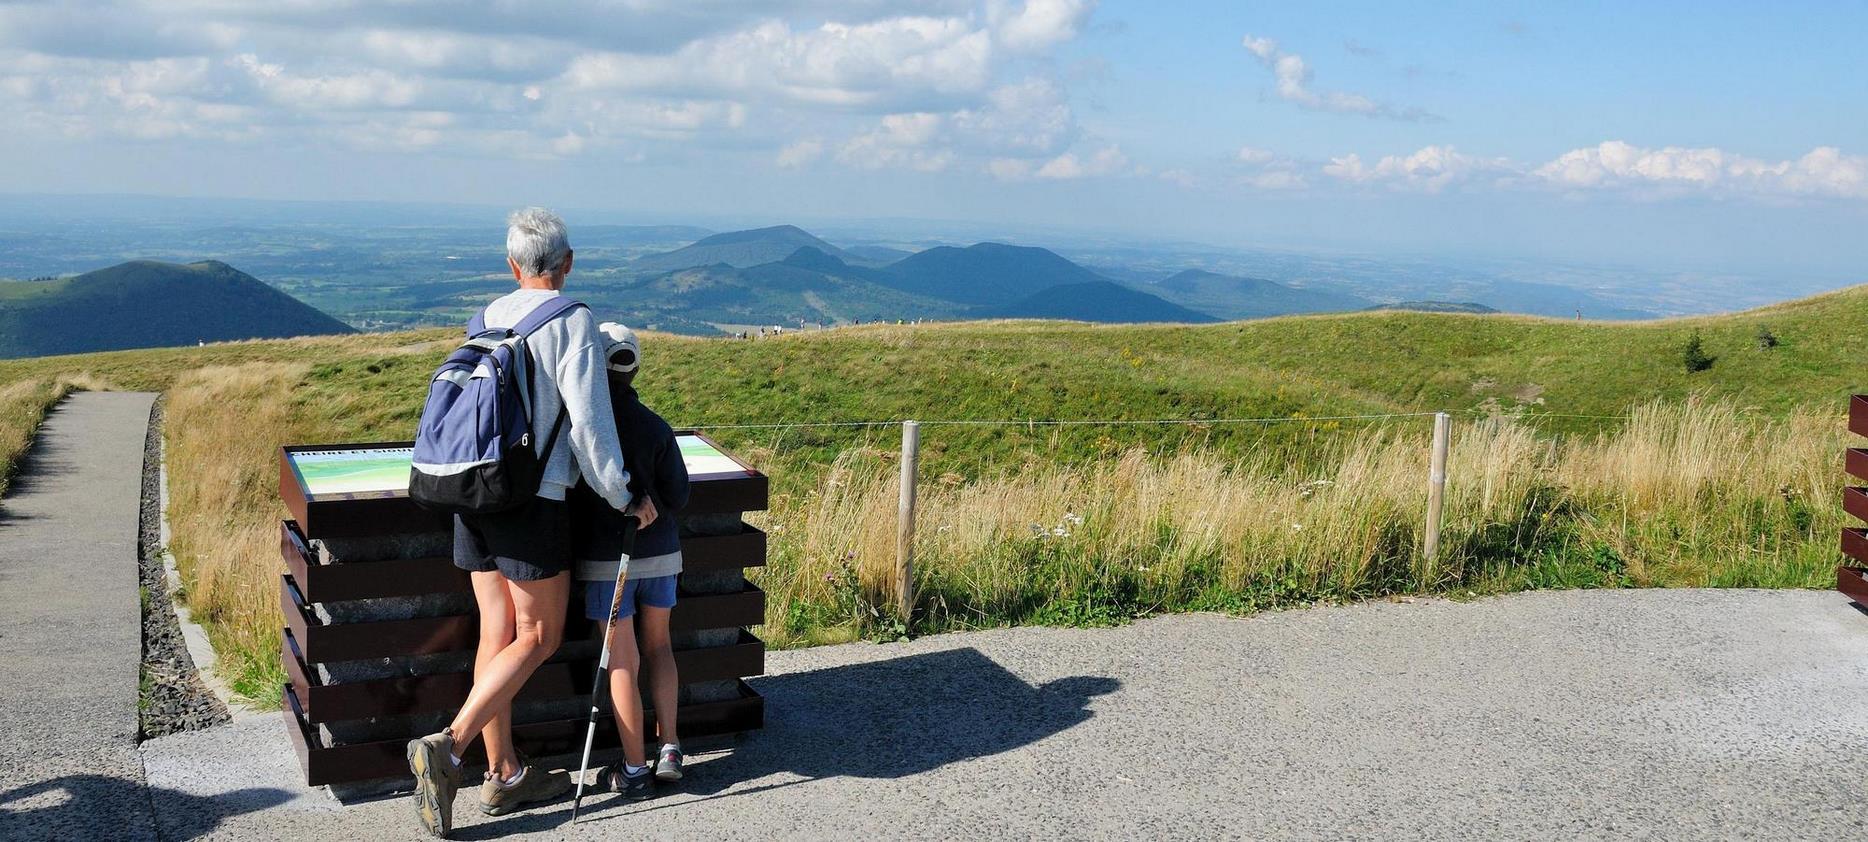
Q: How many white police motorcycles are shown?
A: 0